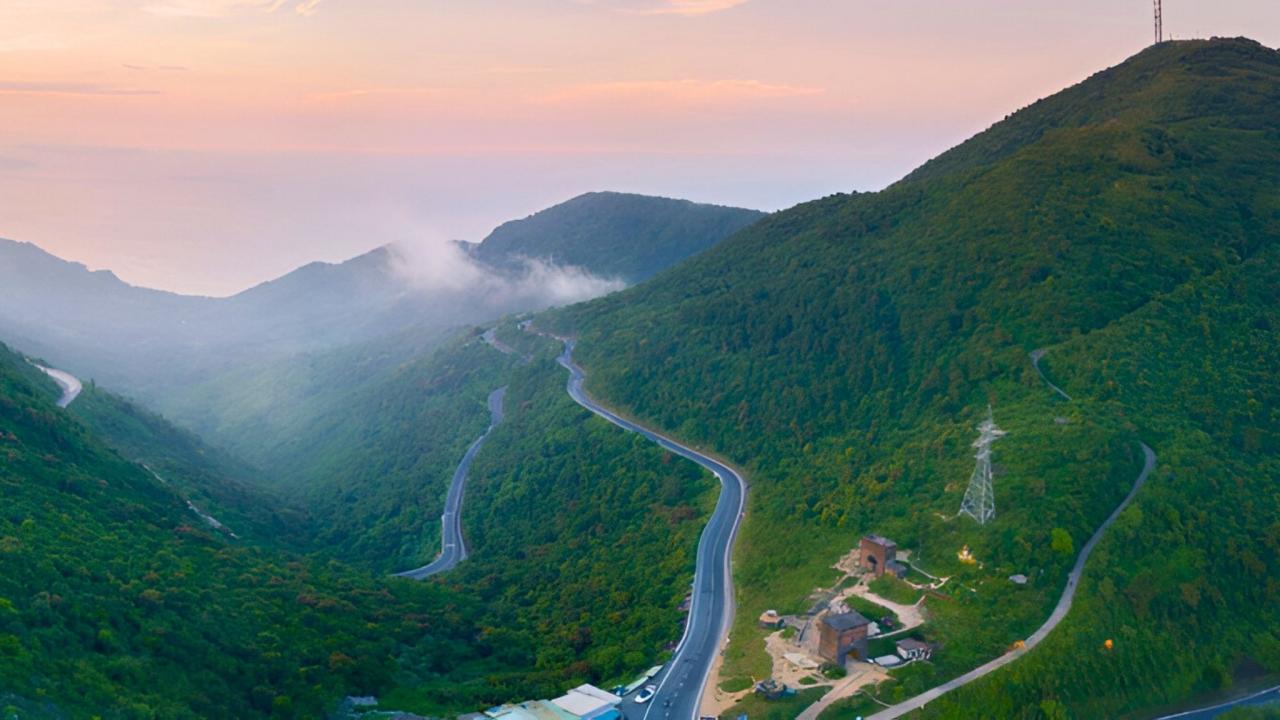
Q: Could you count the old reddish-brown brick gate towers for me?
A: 2